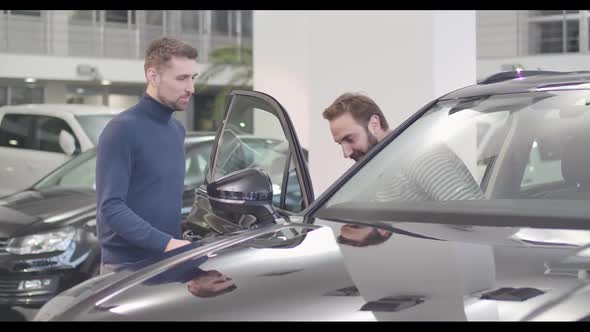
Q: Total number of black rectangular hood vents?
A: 2